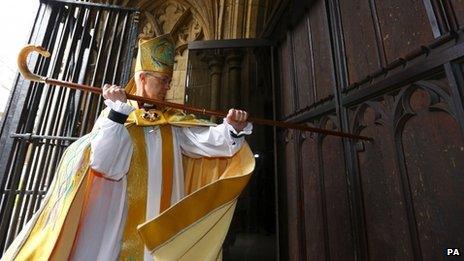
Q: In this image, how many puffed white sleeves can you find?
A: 2